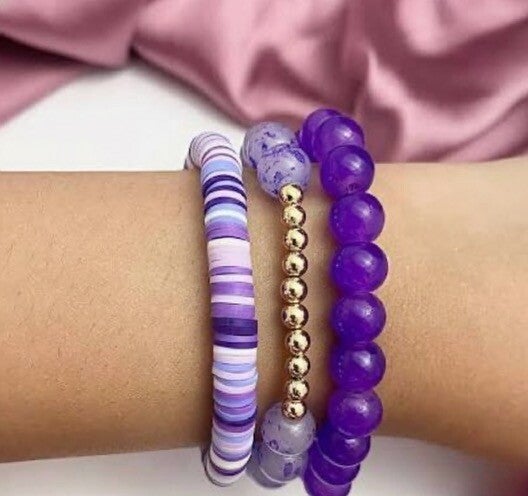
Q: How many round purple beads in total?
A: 11